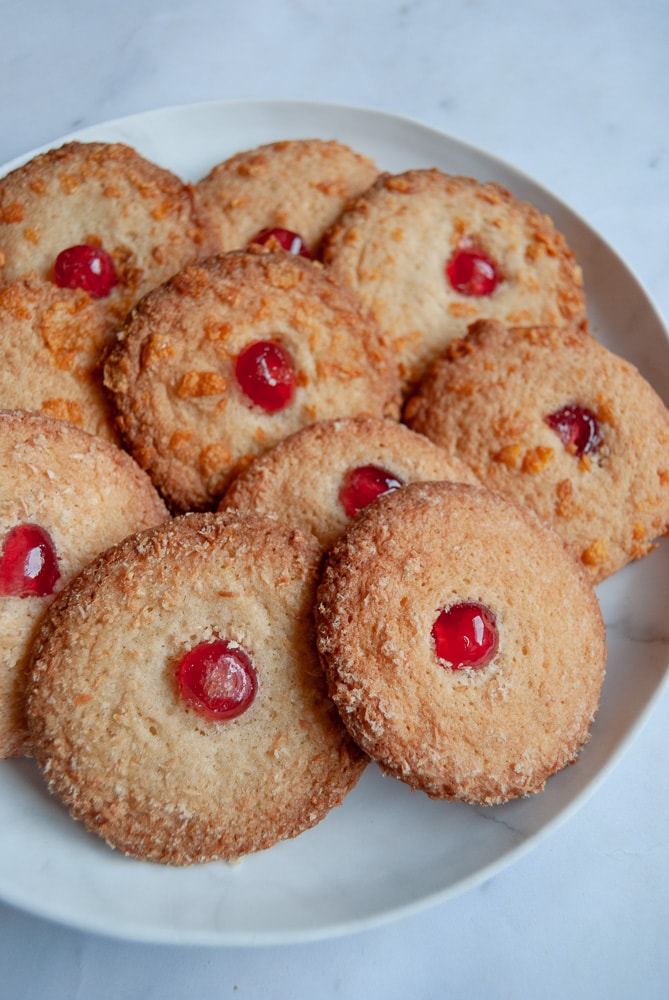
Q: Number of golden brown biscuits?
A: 10